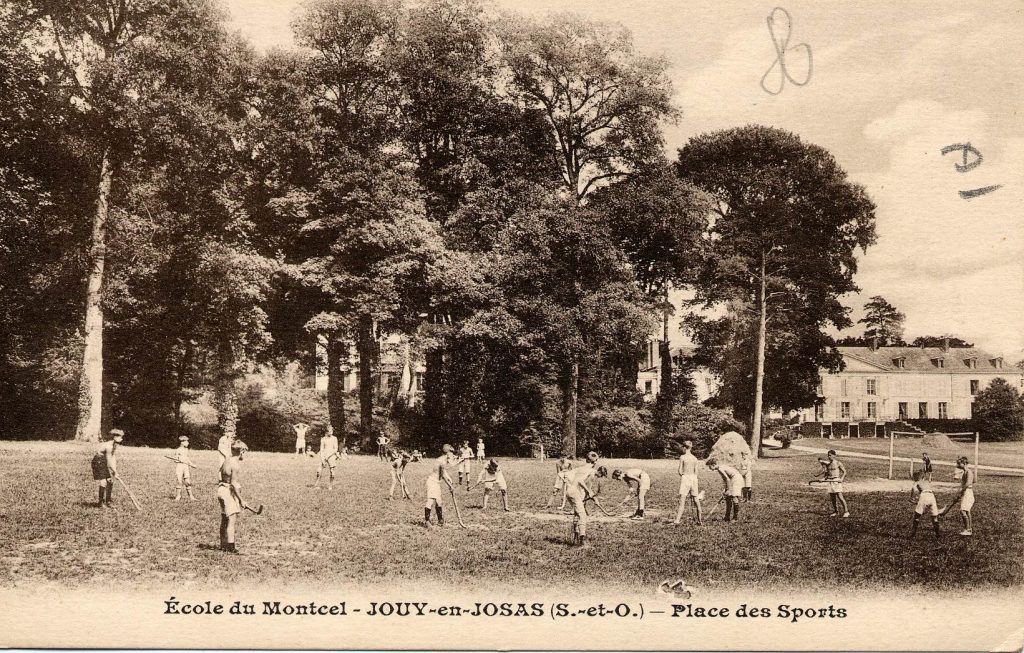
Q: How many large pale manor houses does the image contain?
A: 1